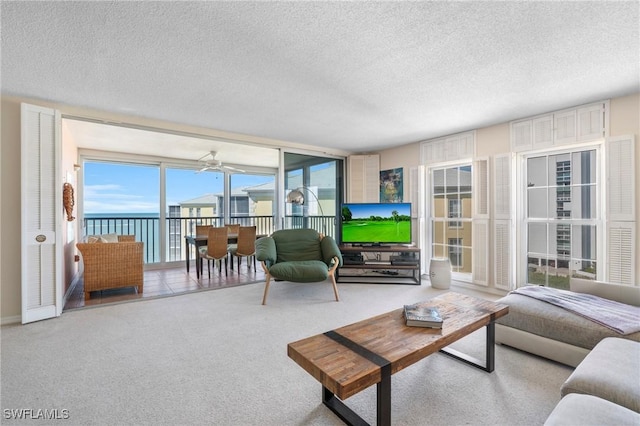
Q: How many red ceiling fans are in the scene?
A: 0